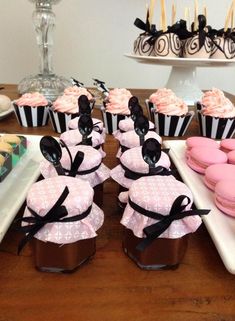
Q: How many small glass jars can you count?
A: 8